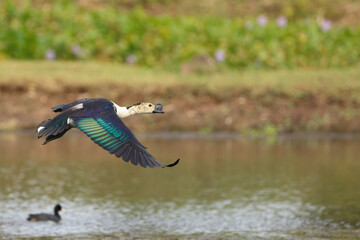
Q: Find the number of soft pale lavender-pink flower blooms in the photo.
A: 7